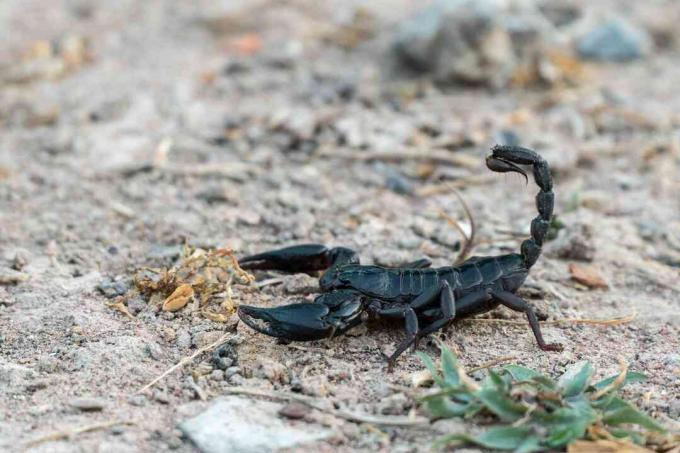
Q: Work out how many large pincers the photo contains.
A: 2